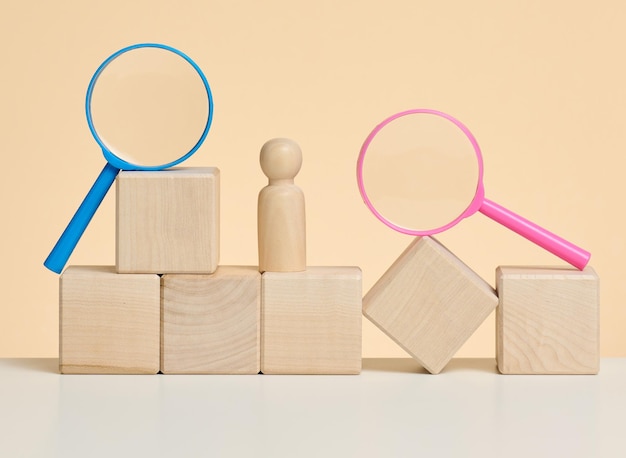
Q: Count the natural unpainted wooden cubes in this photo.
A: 6